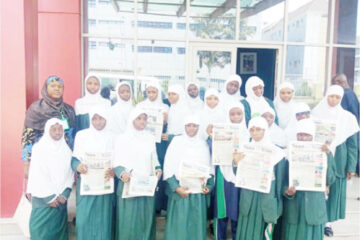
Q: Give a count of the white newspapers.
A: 8